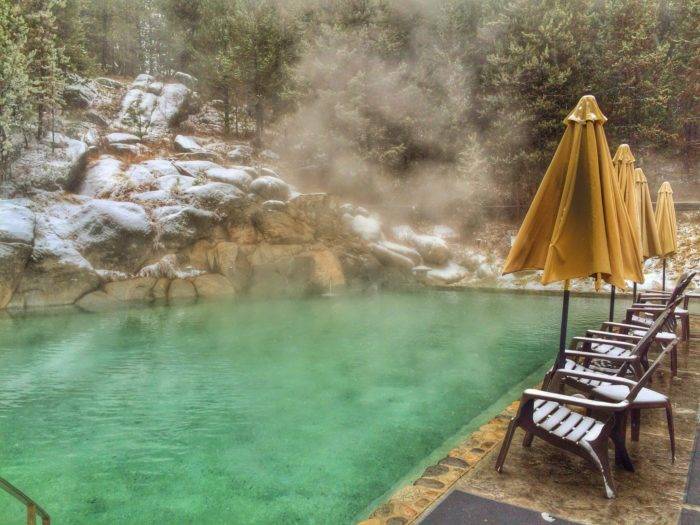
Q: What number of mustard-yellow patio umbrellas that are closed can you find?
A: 4